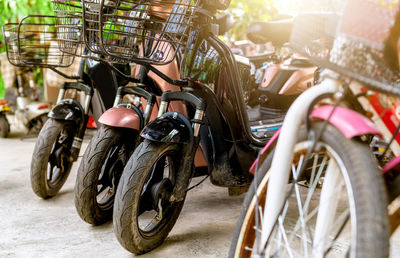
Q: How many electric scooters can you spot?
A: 3